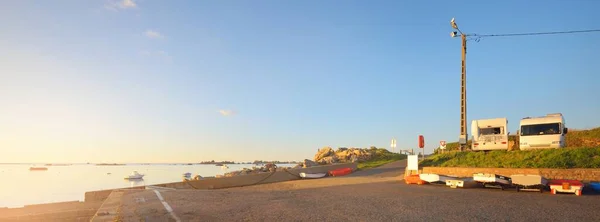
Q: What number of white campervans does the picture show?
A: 2